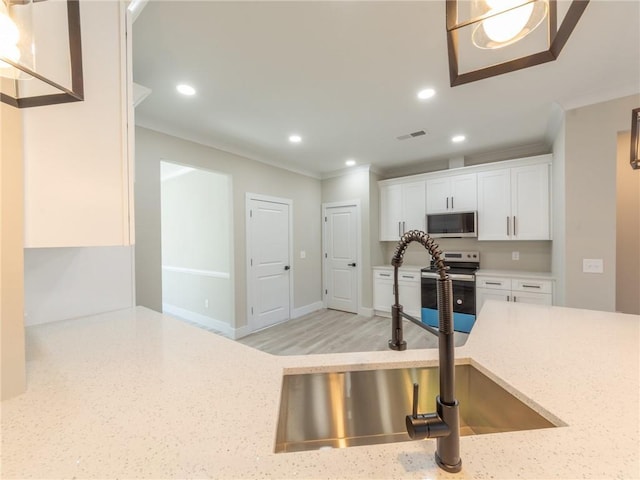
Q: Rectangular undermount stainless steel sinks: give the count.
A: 1